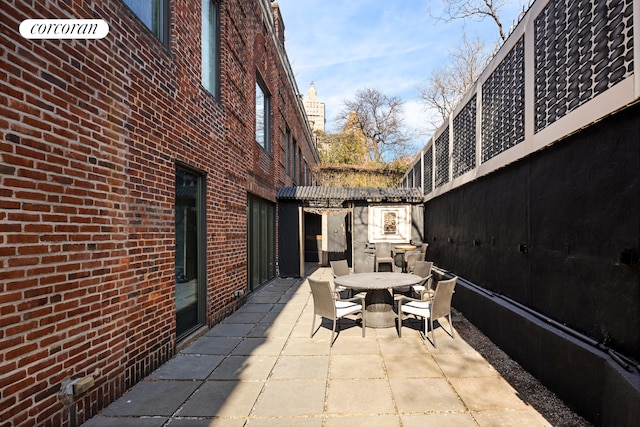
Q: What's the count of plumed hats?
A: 0